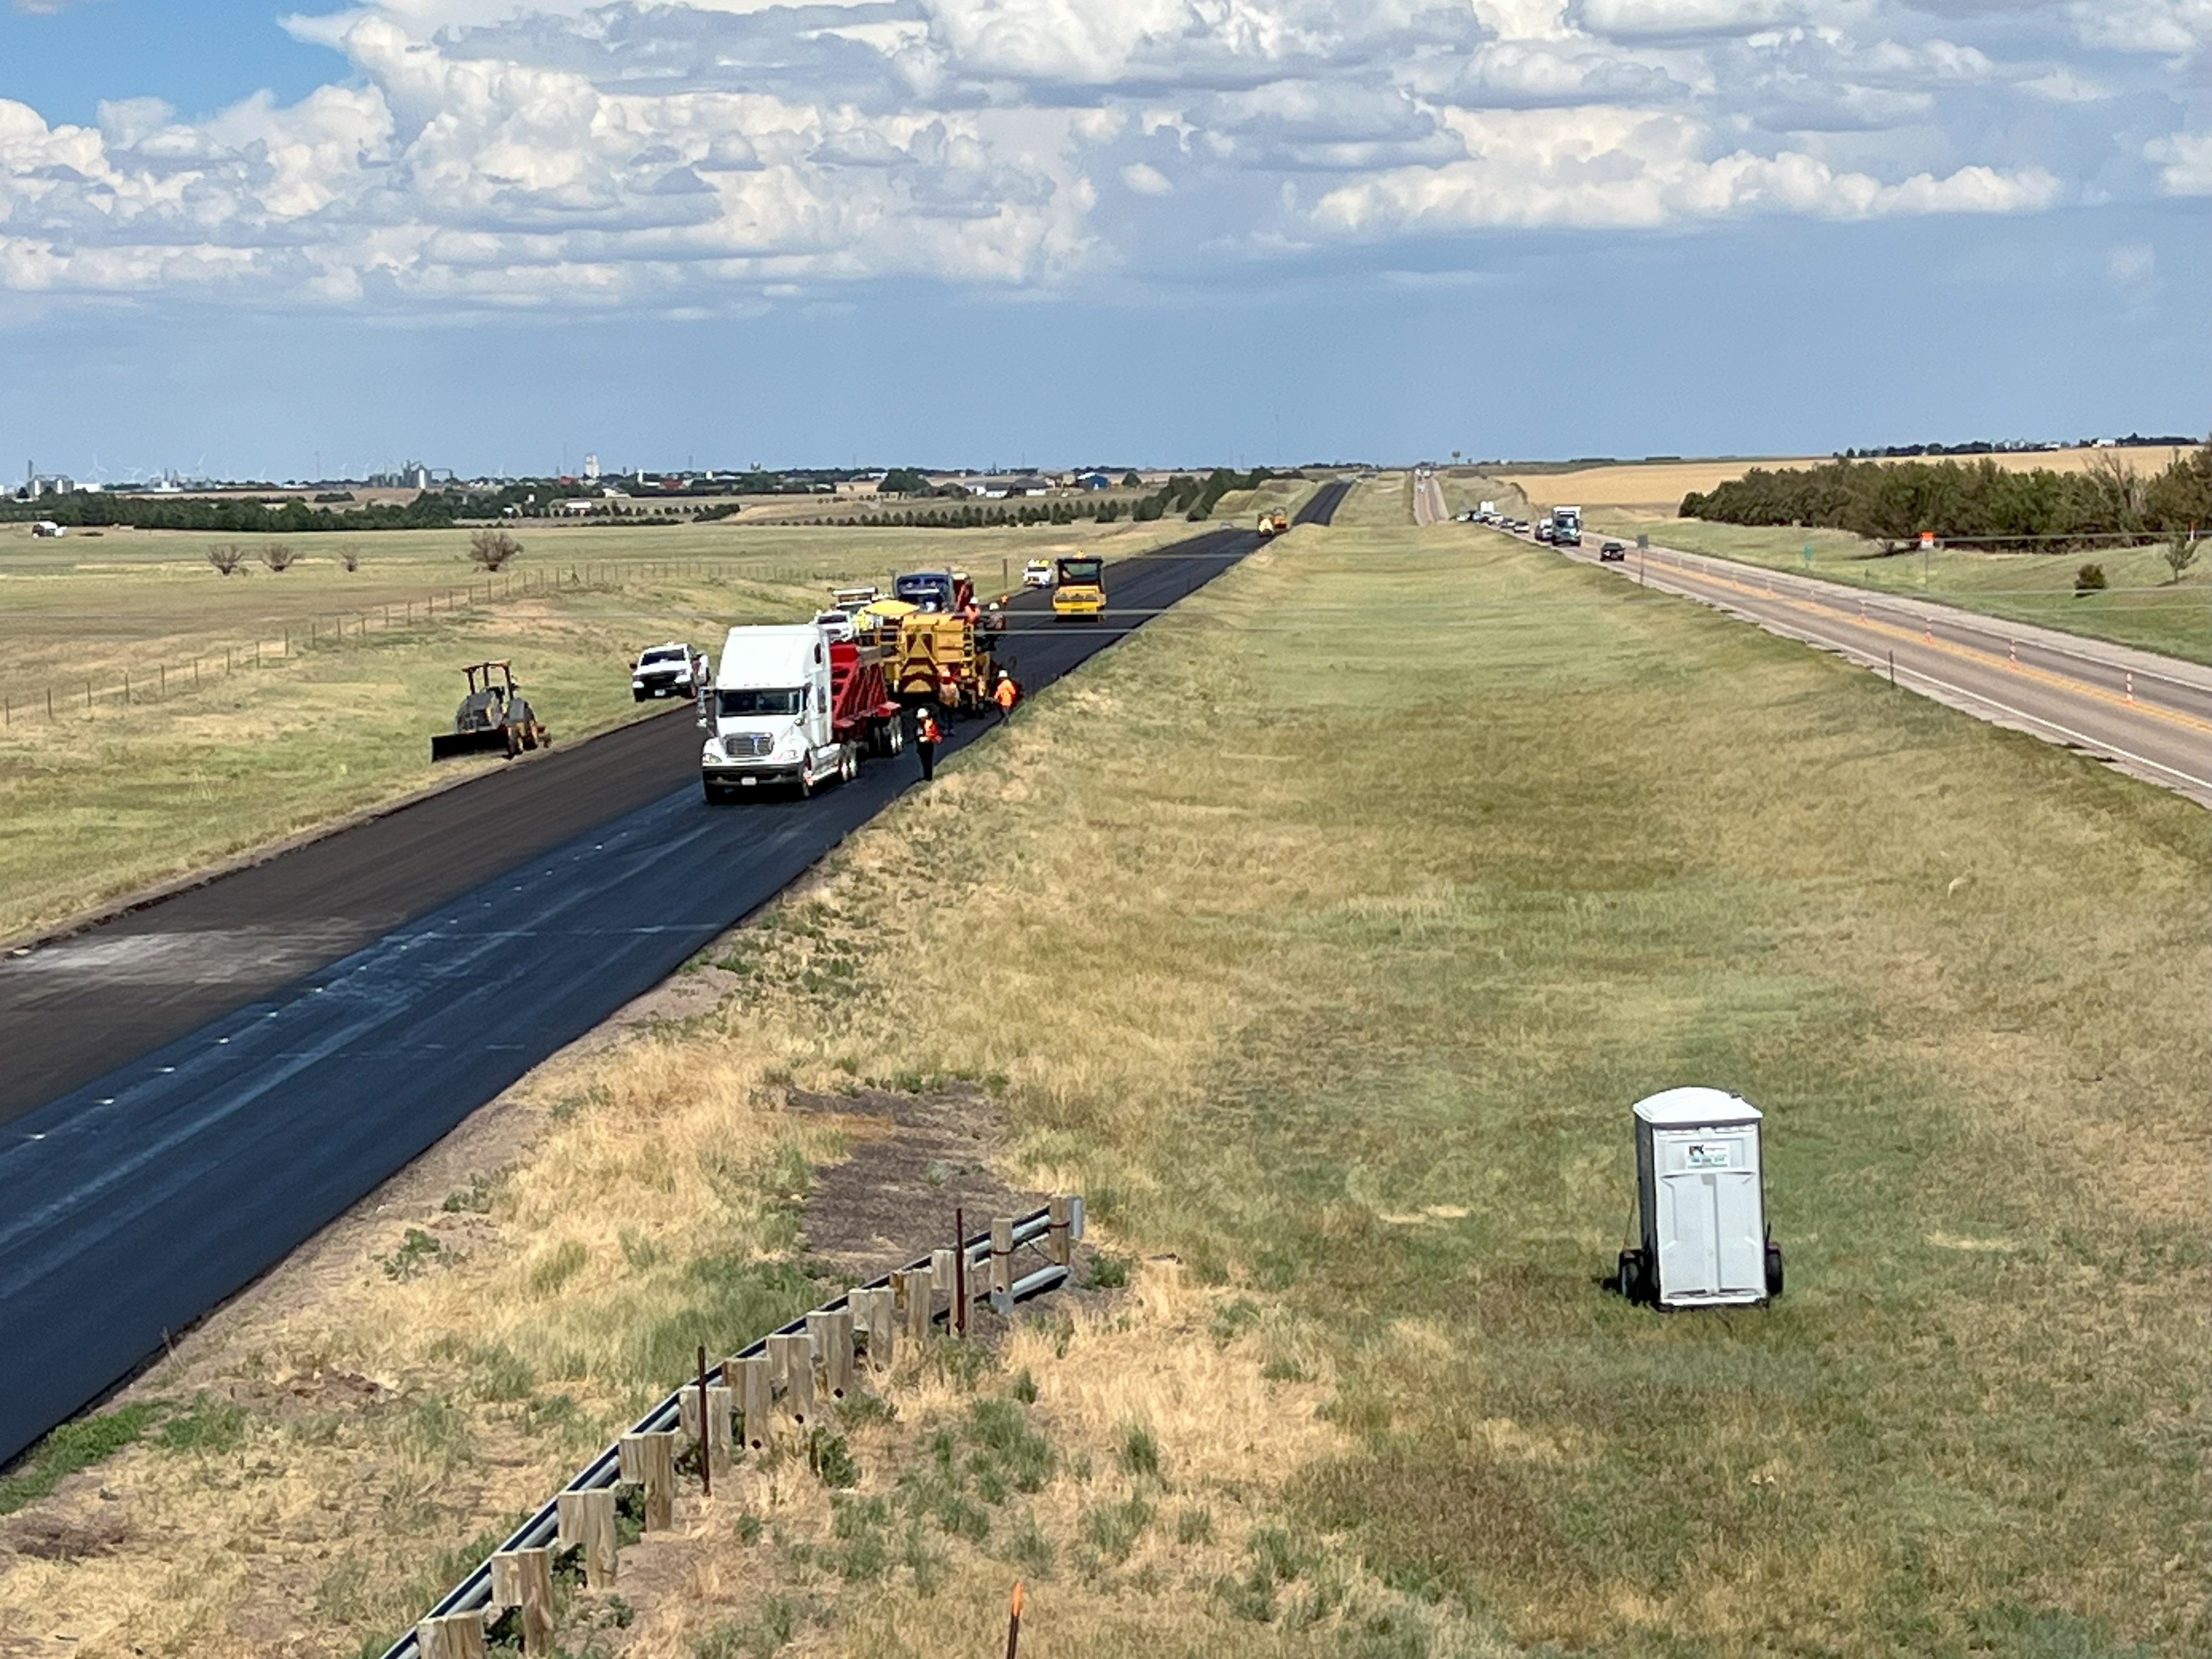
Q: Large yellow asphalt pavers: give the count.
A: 1